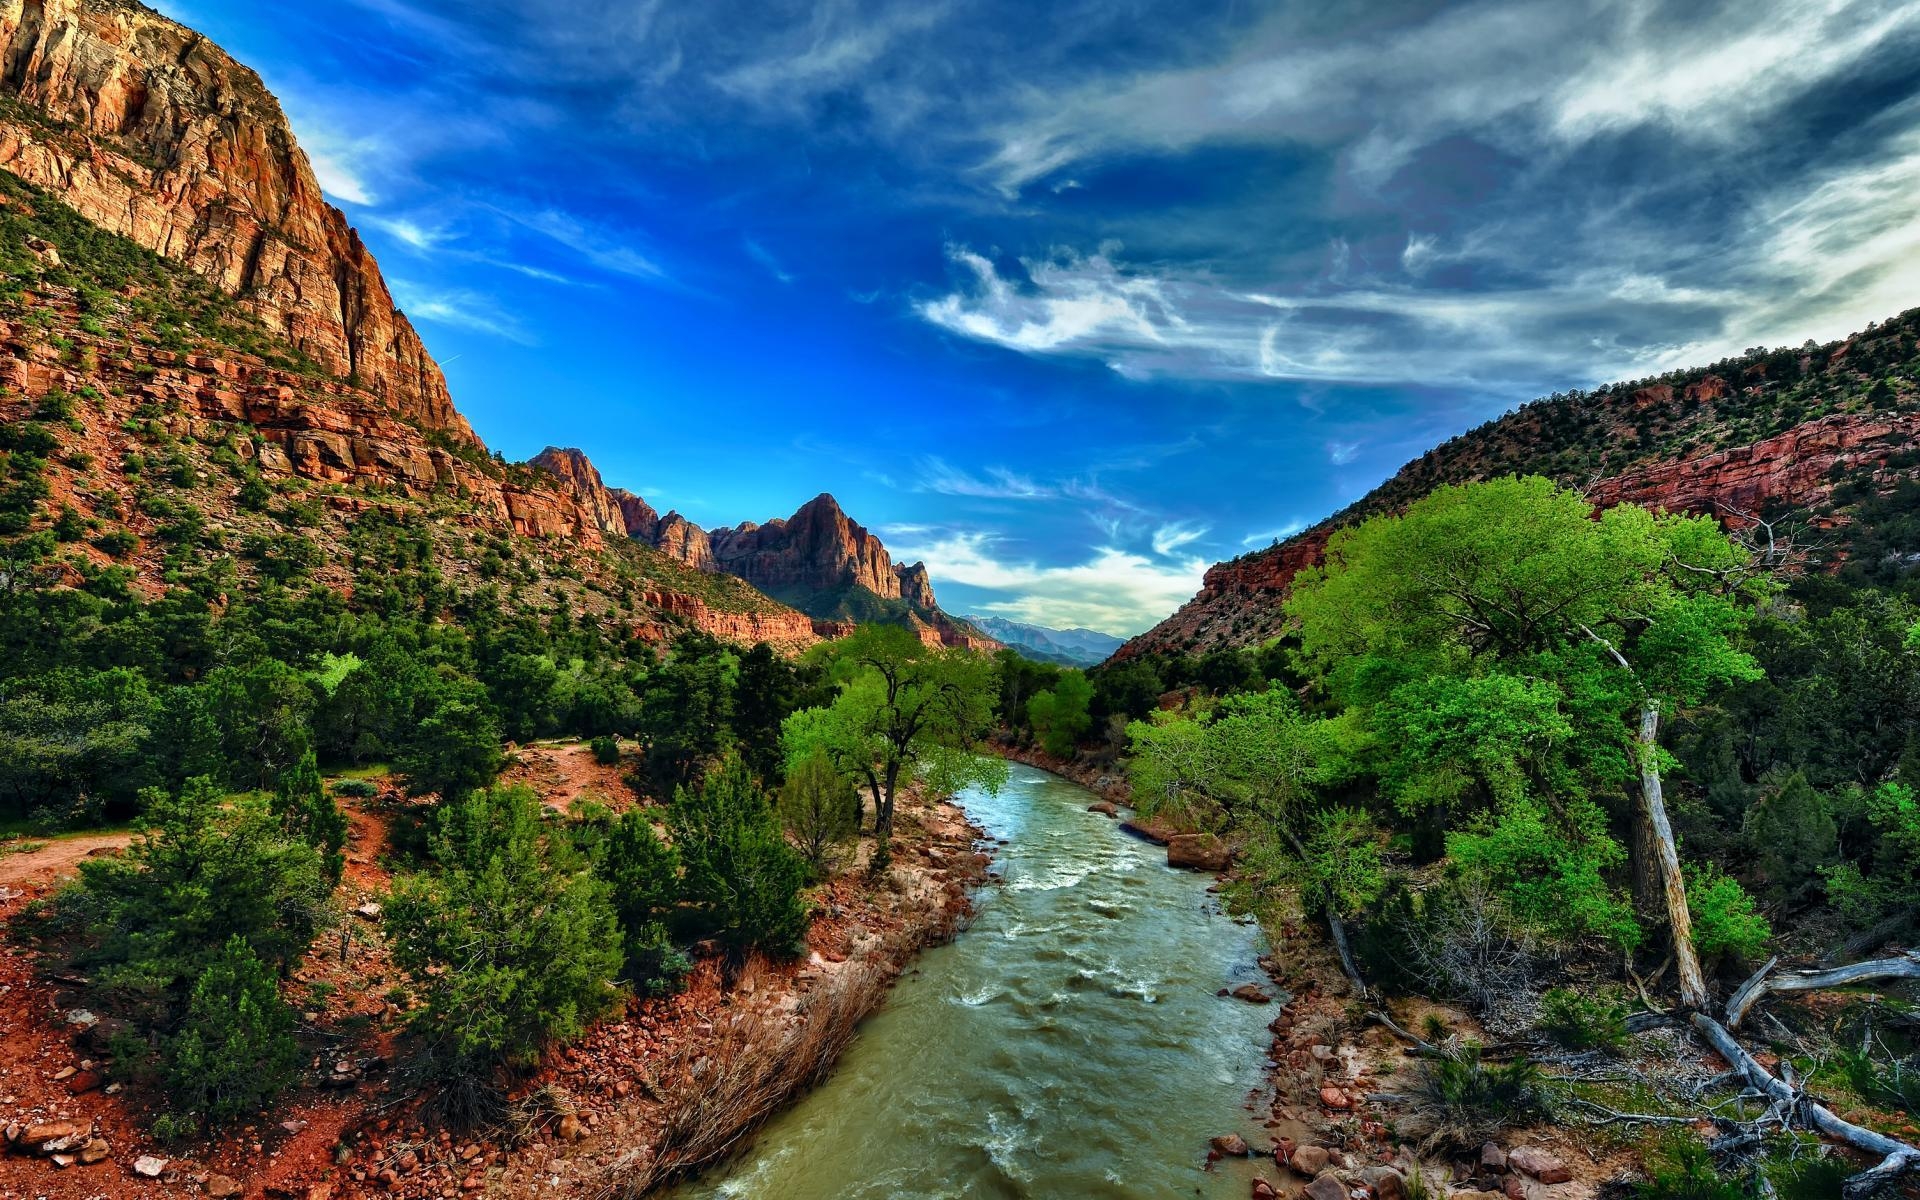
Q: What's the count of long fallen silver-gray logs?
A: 2